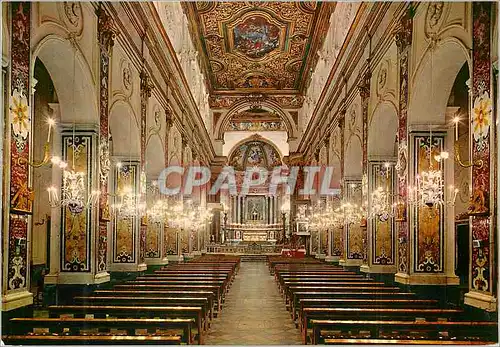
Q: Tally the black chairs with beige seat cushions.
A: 0